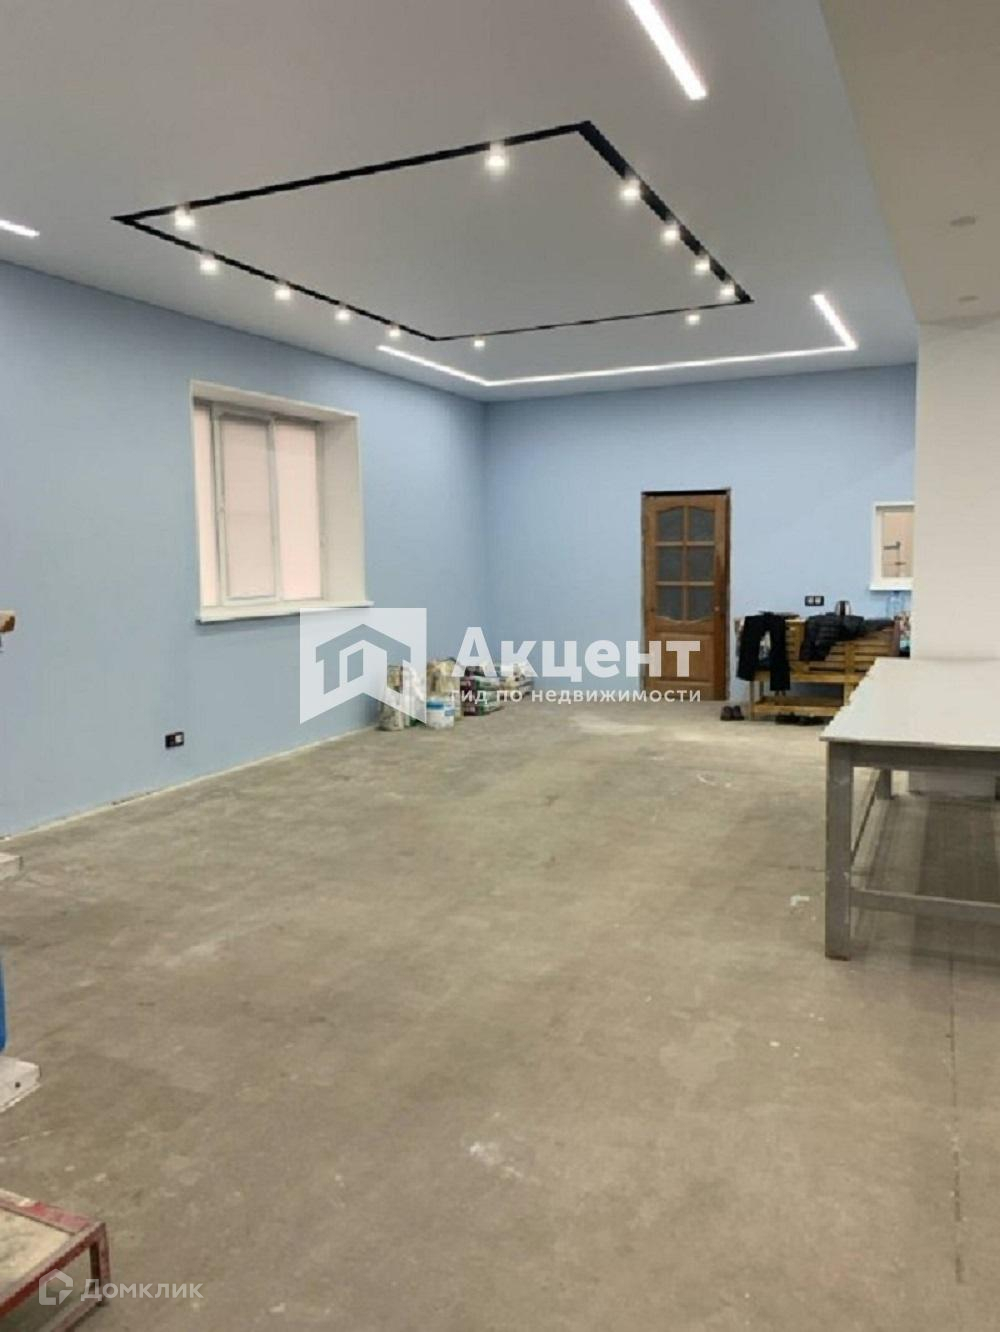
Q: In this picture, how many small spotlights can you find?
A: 12